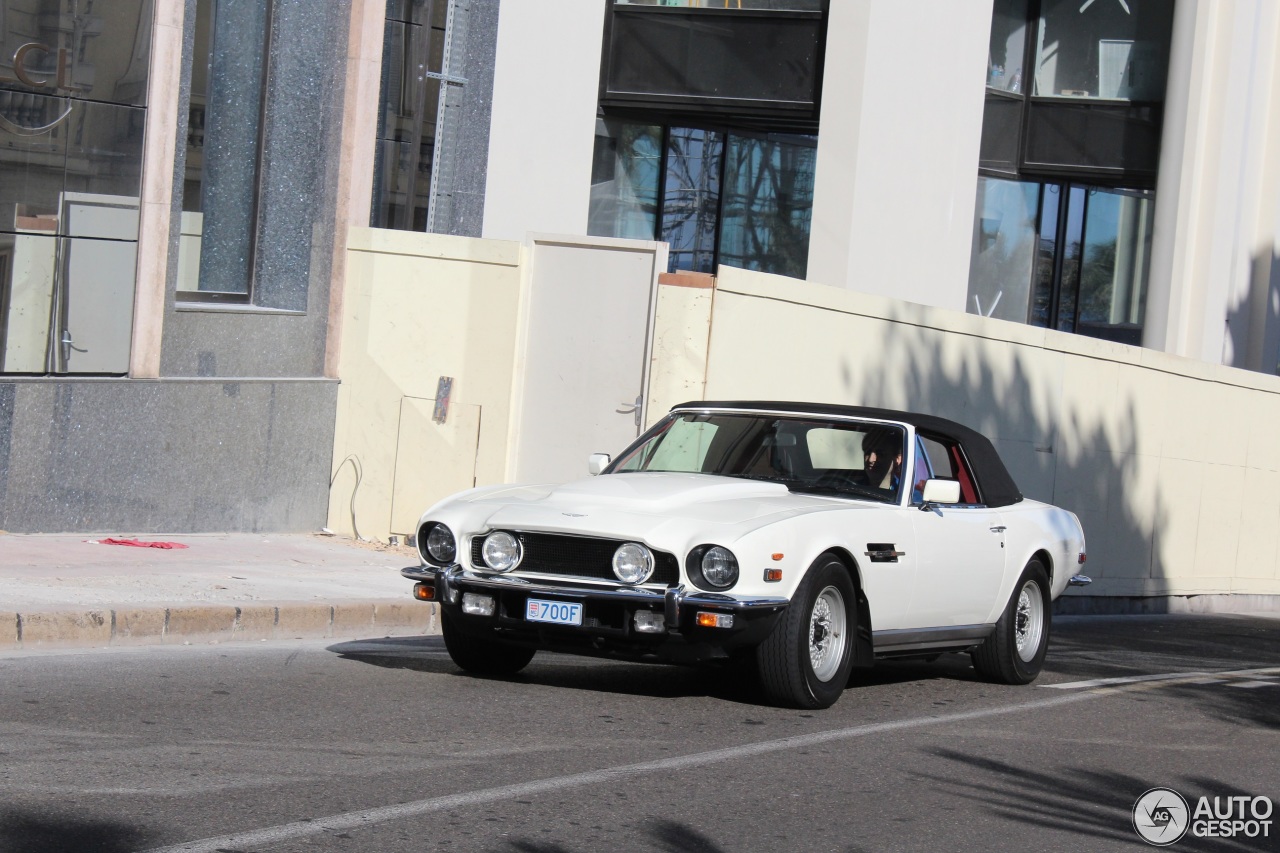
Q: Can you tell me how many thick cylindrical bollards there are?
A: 0